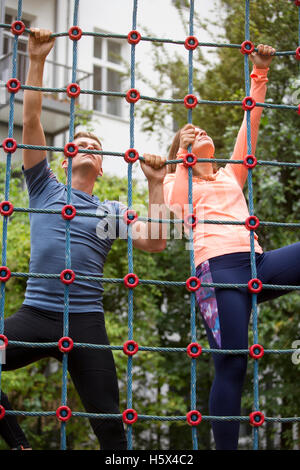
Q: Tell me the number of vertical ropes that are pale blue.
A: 5